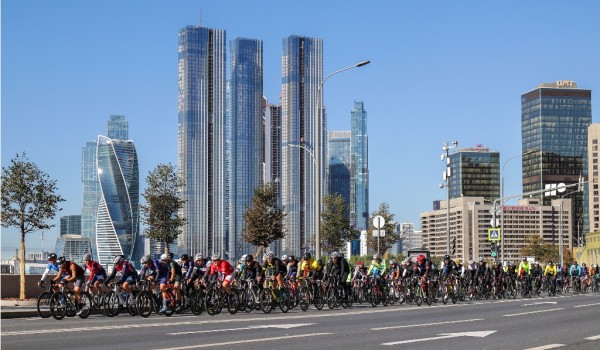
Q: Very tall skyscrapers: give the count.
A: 3